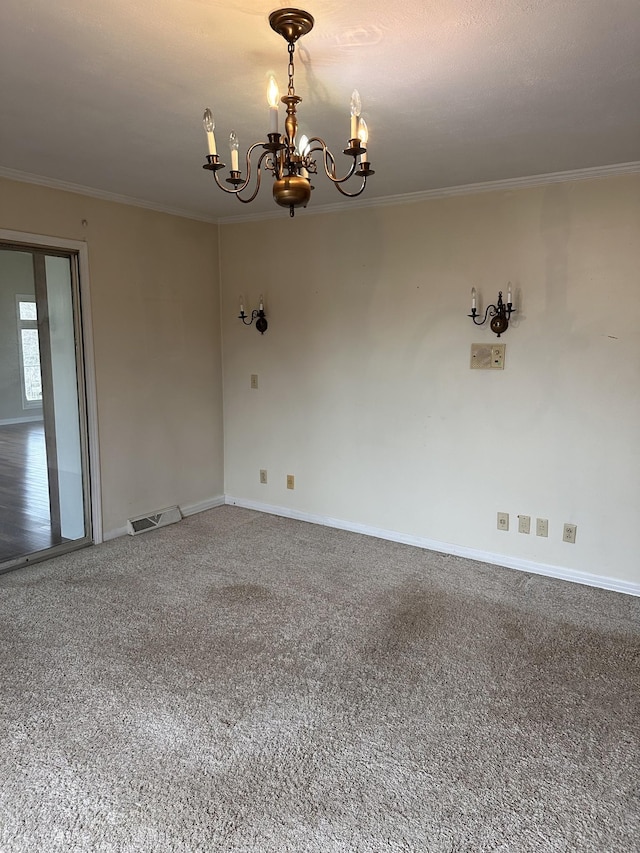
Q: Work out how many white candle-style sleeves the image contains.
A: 10